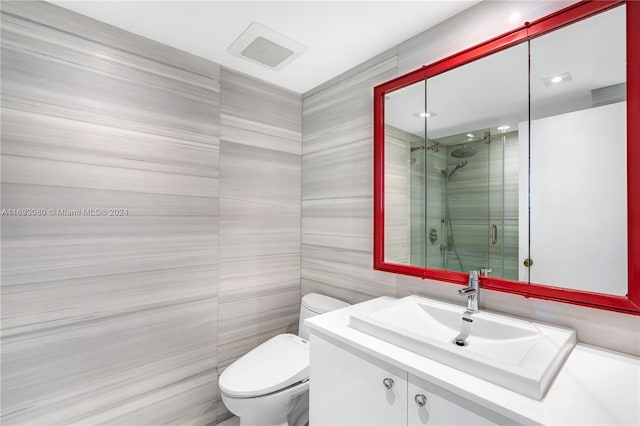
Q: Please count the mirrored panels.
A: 3